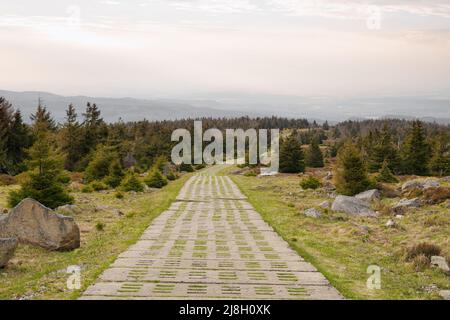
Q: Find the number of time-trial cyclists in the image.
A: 0